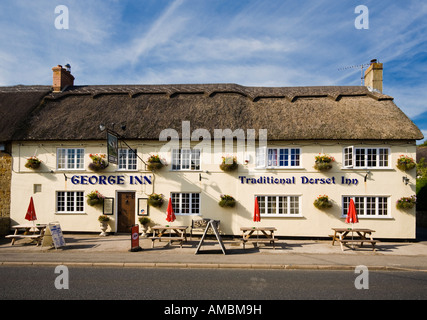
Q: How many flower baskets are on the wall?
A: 11